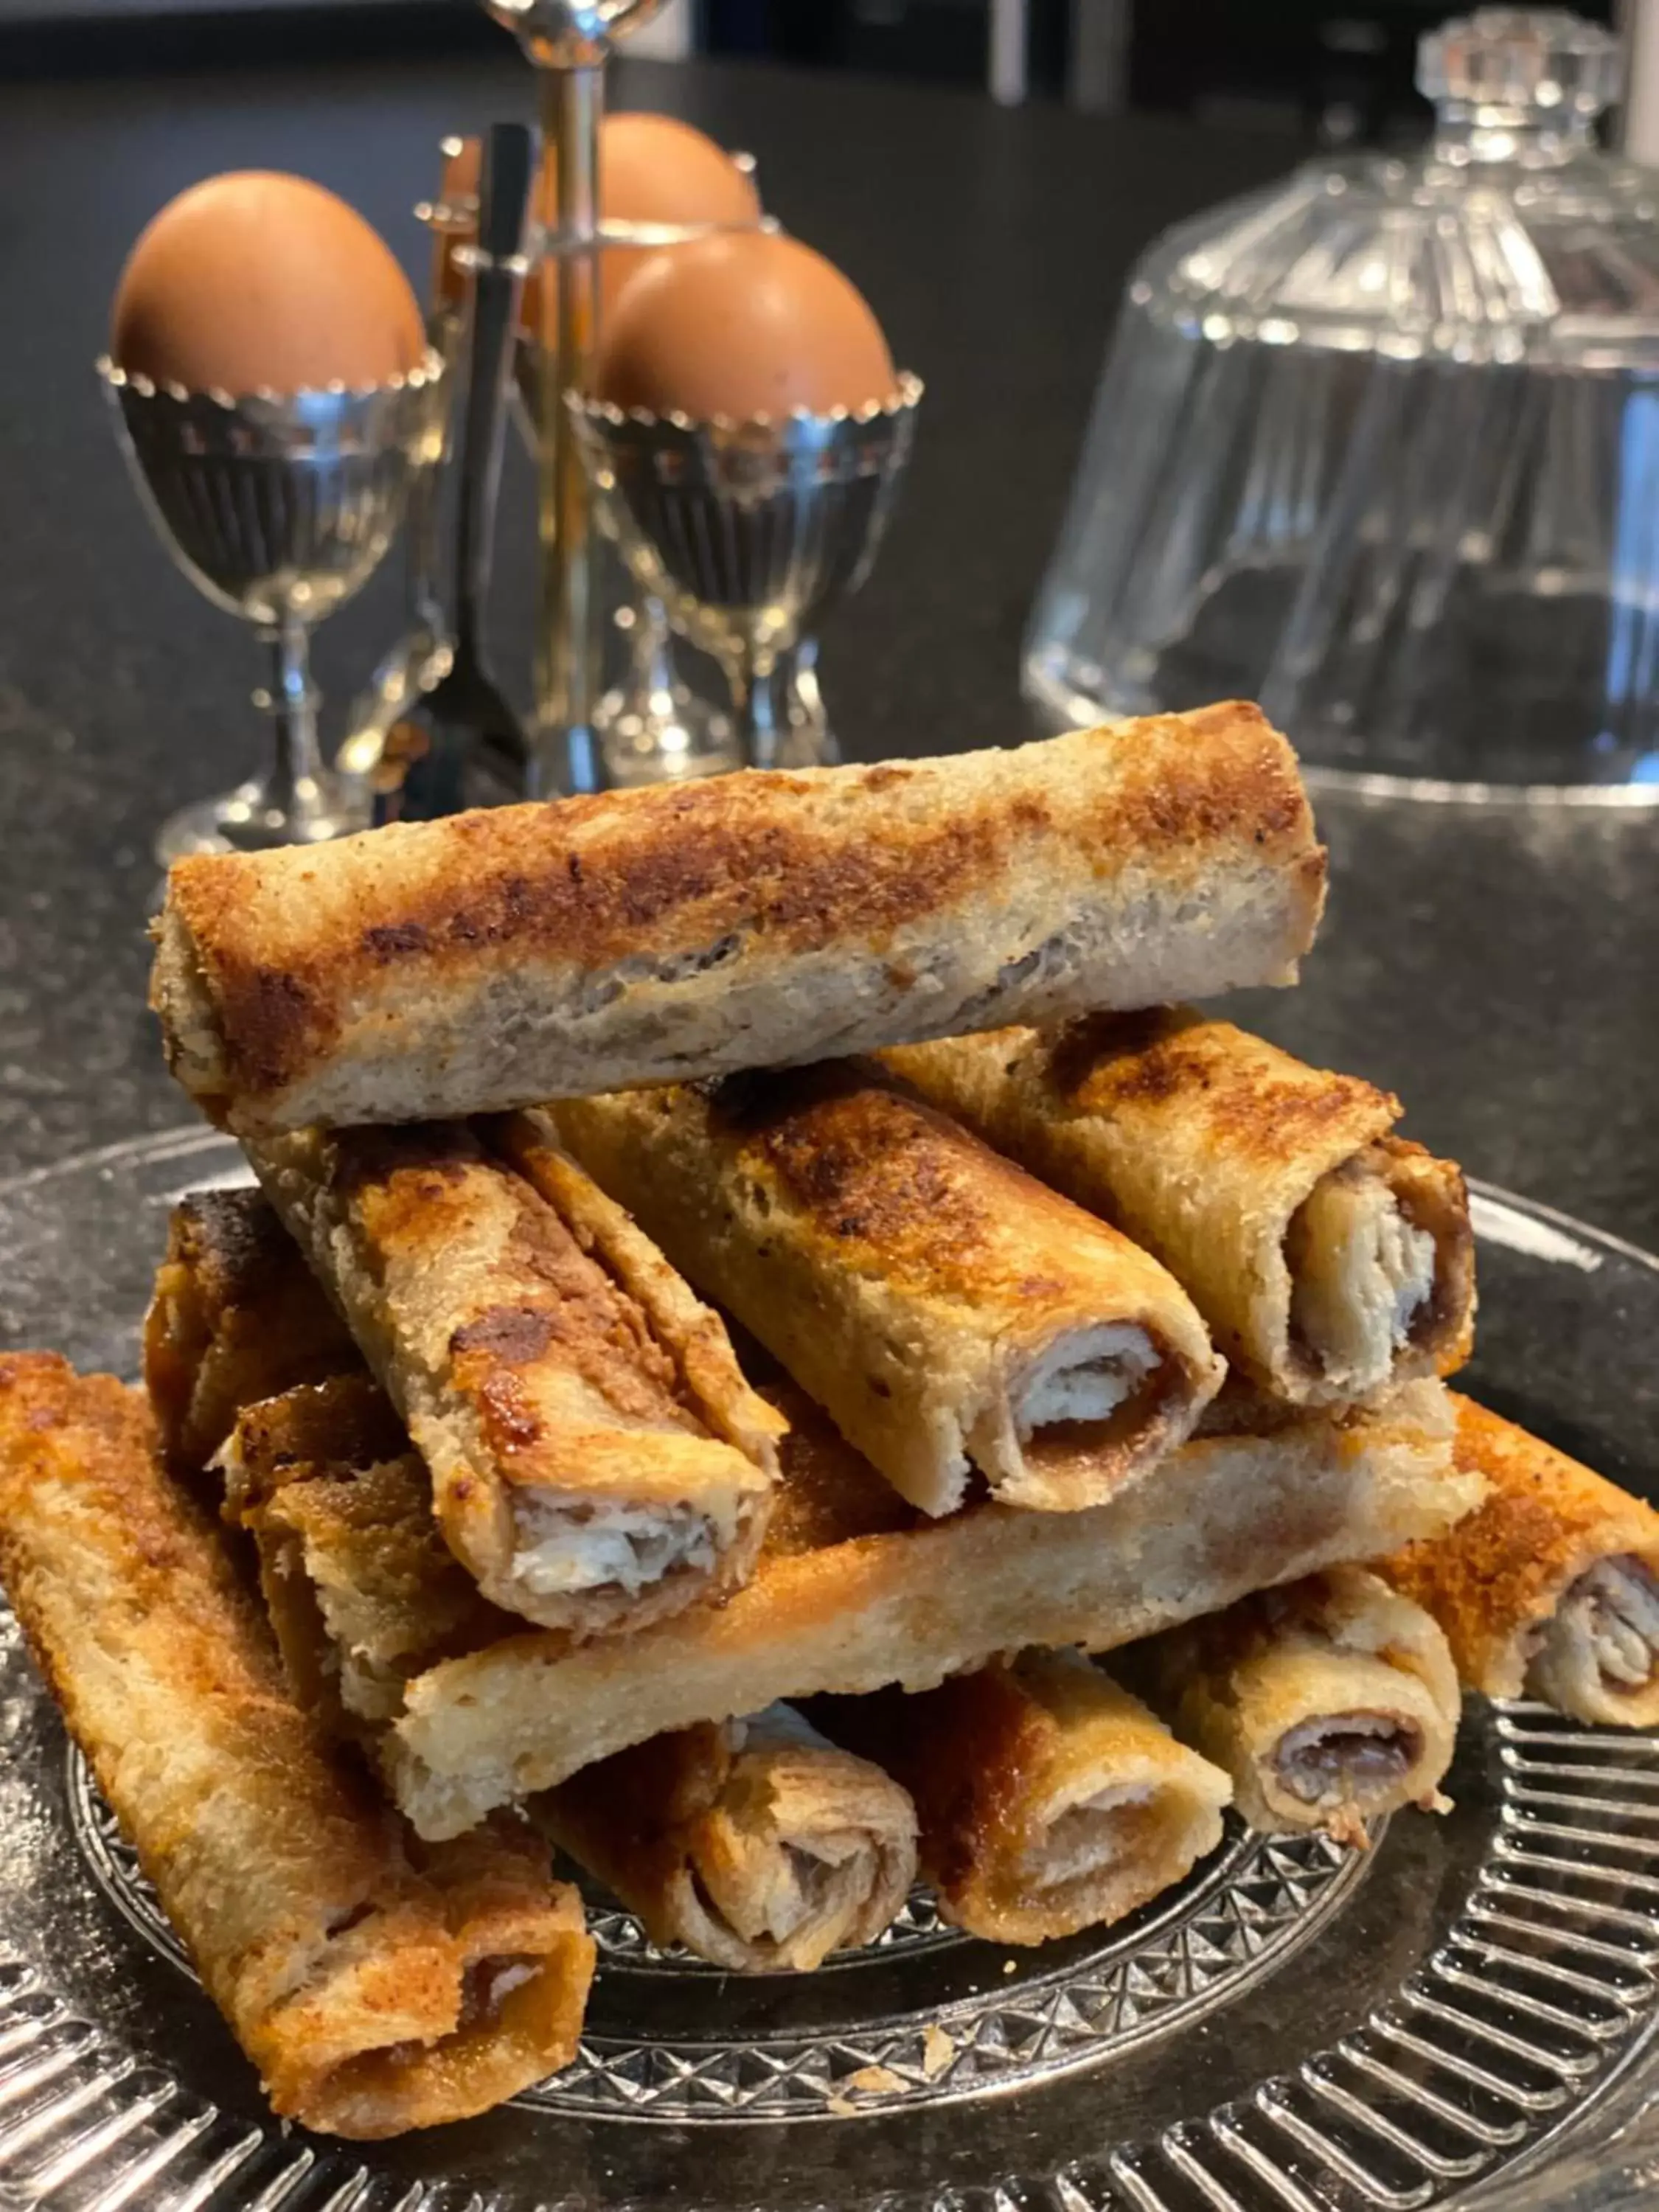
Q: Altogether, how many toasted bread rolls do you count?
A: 11